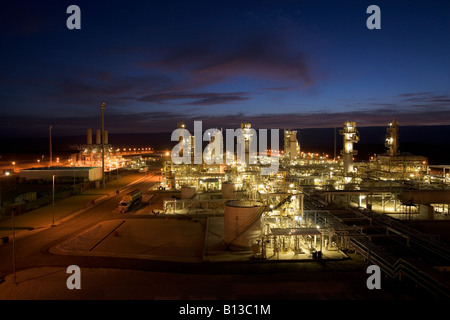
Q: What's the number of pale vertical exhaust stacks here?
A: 3